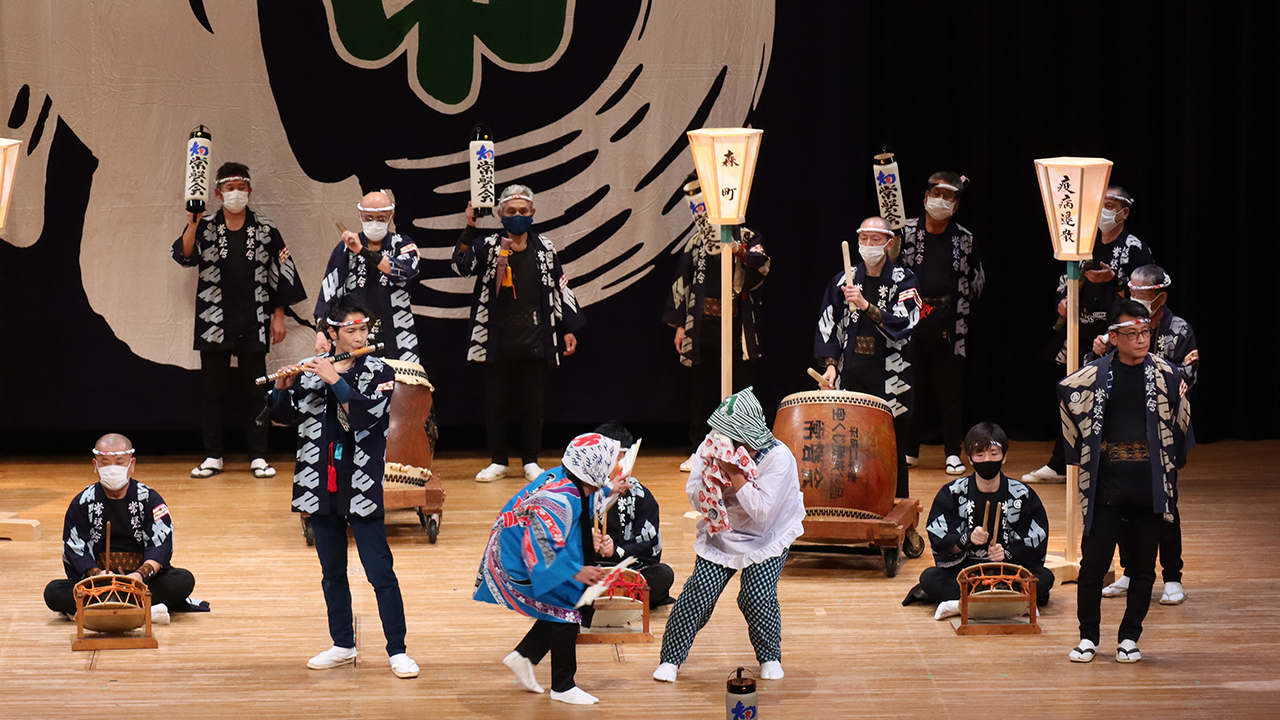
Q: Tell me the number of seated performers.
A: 3